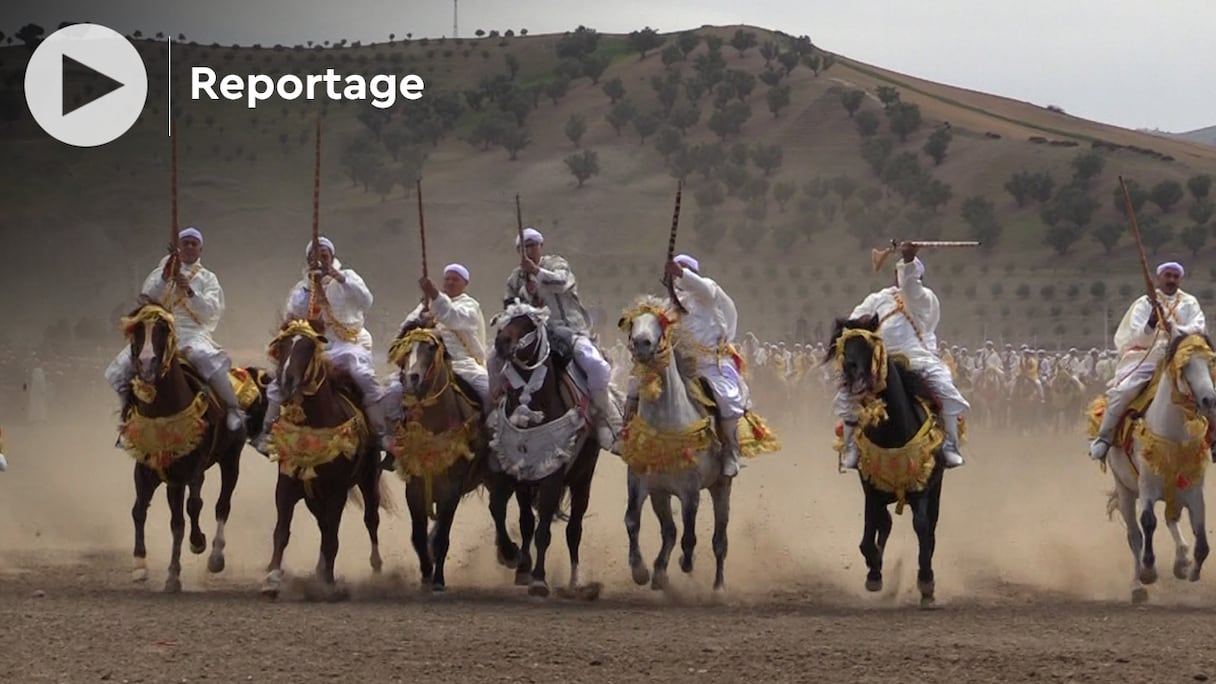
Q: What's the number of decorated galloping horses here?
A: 7